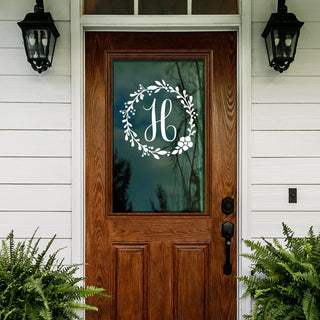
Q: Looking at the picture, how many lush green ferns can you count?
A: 2